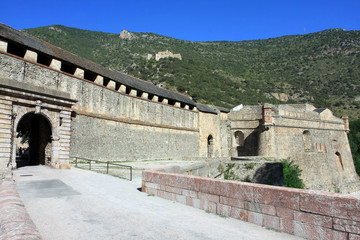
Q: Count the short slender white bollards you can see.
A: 0